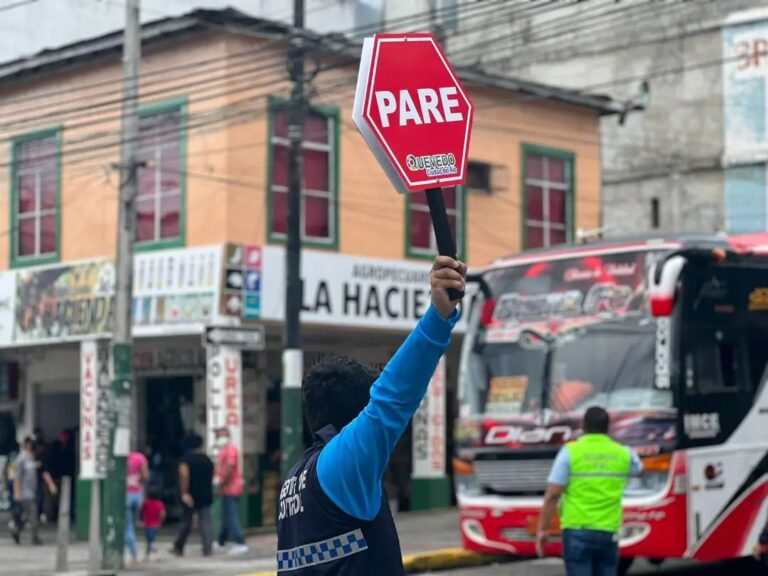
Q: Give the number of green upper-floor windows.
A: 5